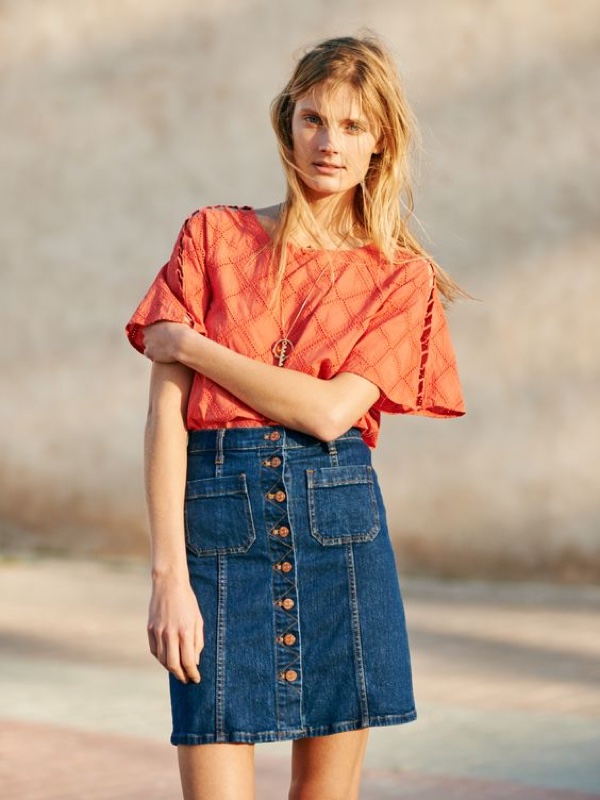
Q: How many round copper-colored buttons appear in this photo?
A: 8